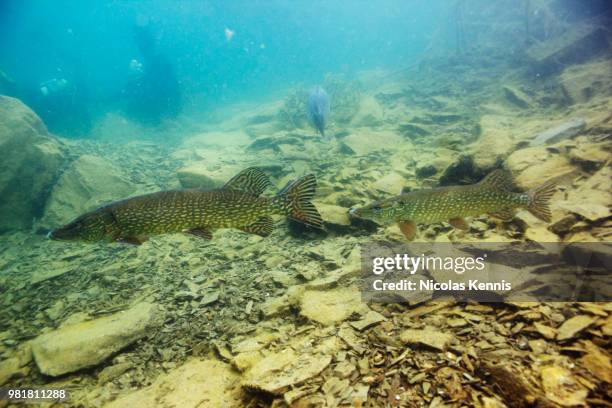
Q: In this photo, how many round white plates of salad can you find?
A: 0